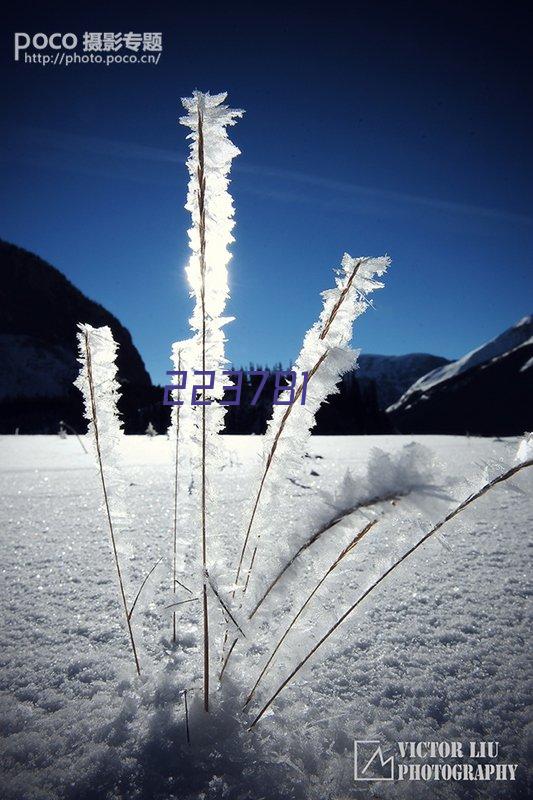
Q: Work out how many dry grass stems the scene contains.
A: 7